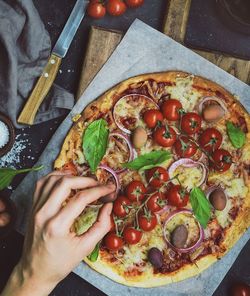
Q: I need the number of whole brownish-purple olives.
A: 5